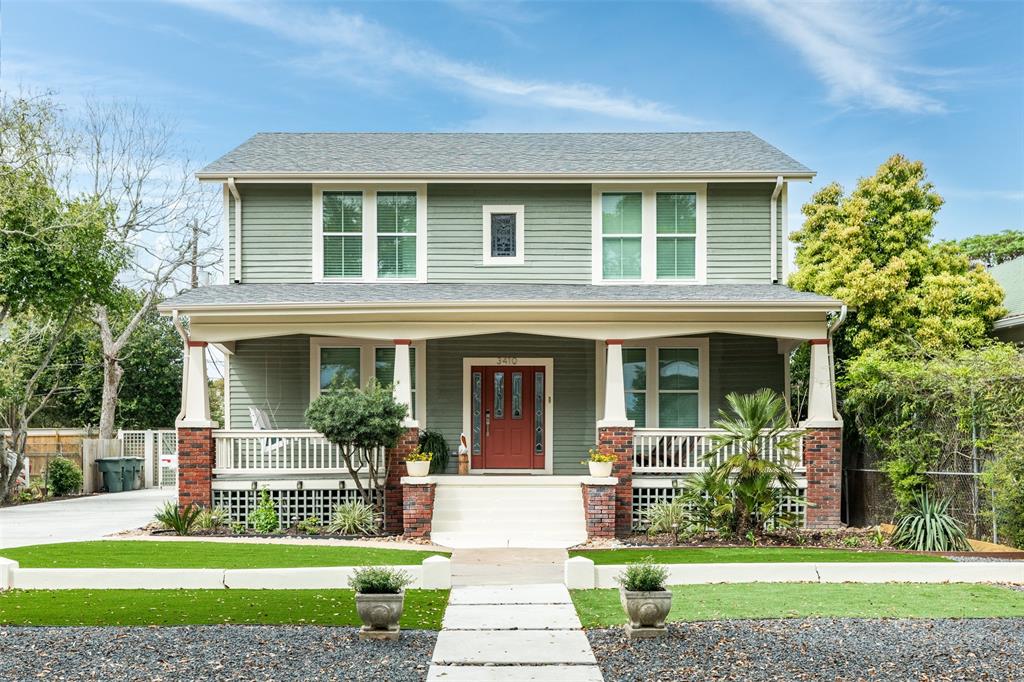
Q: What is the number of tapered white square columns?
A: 4